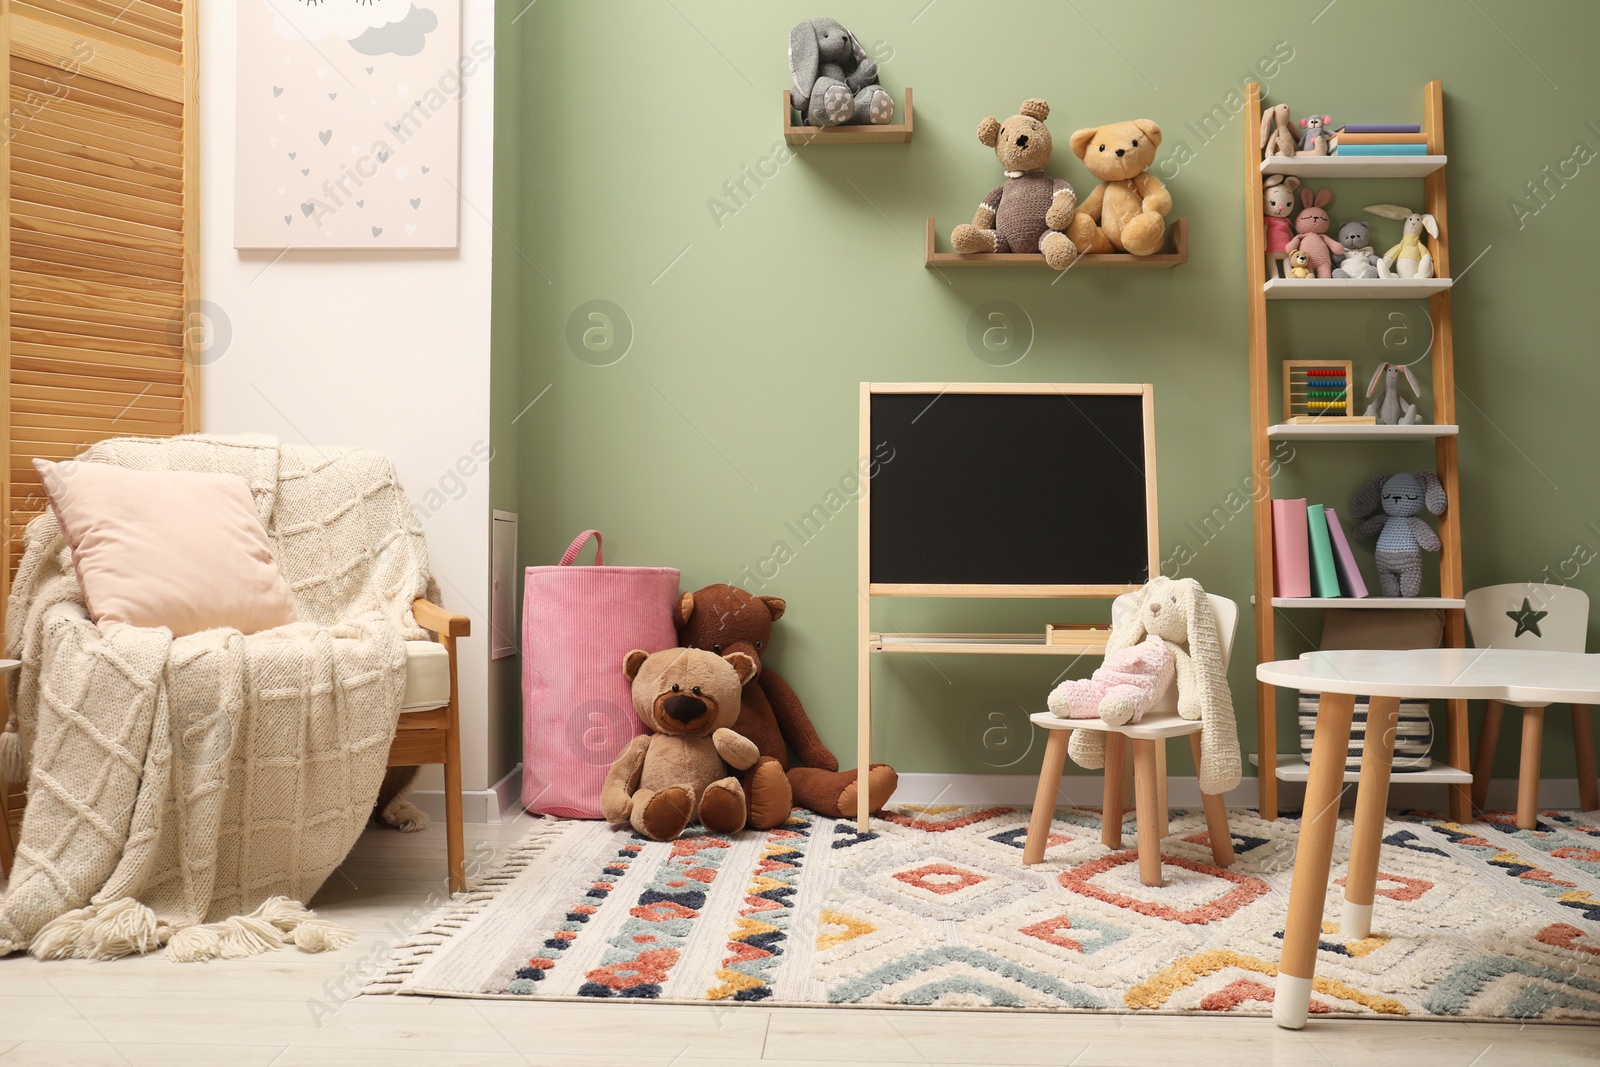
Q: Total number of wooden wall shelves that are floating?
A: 2